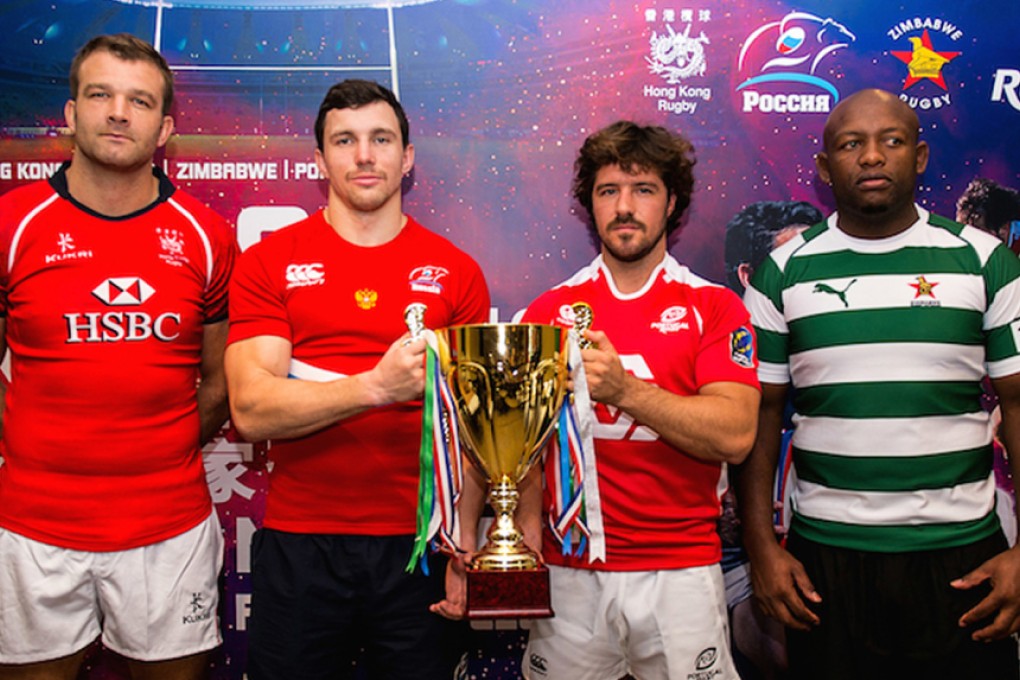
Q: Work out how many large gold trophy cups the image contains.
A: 1